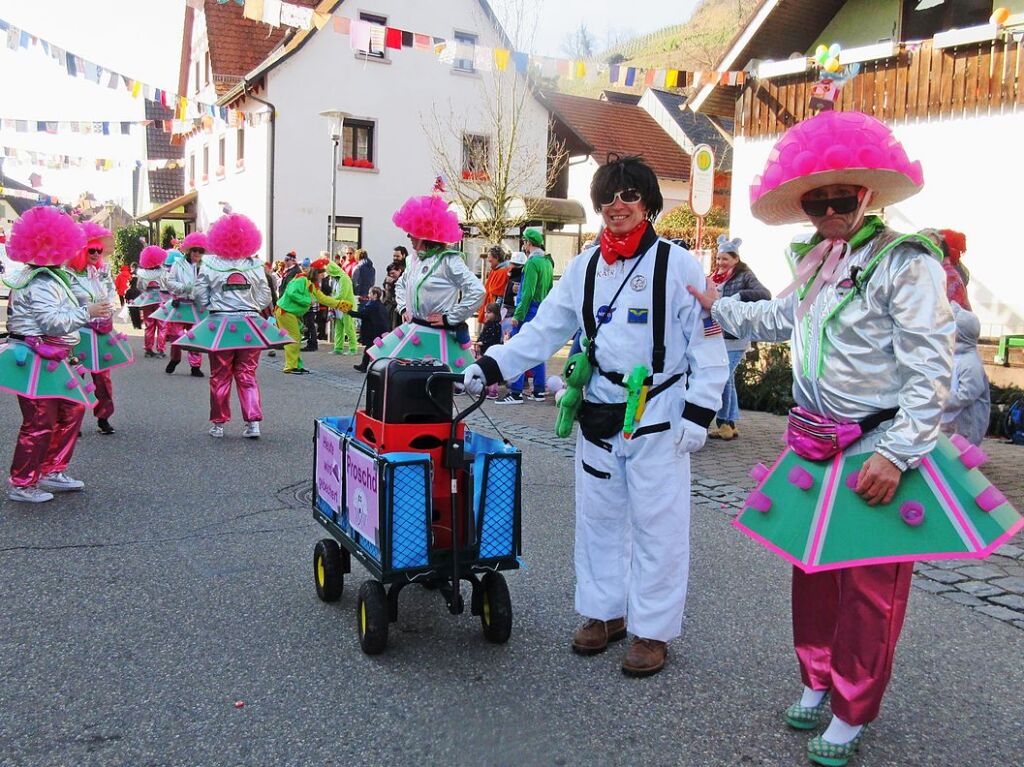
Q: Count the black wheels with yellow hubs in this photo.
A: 3